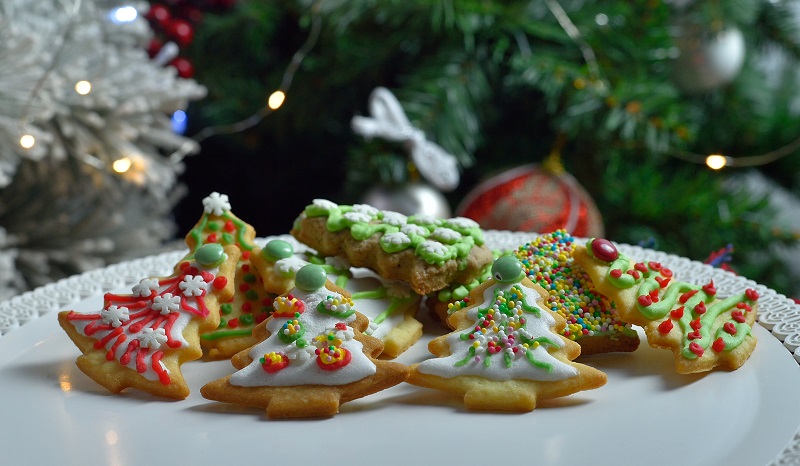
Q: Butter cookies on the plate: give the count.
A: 9